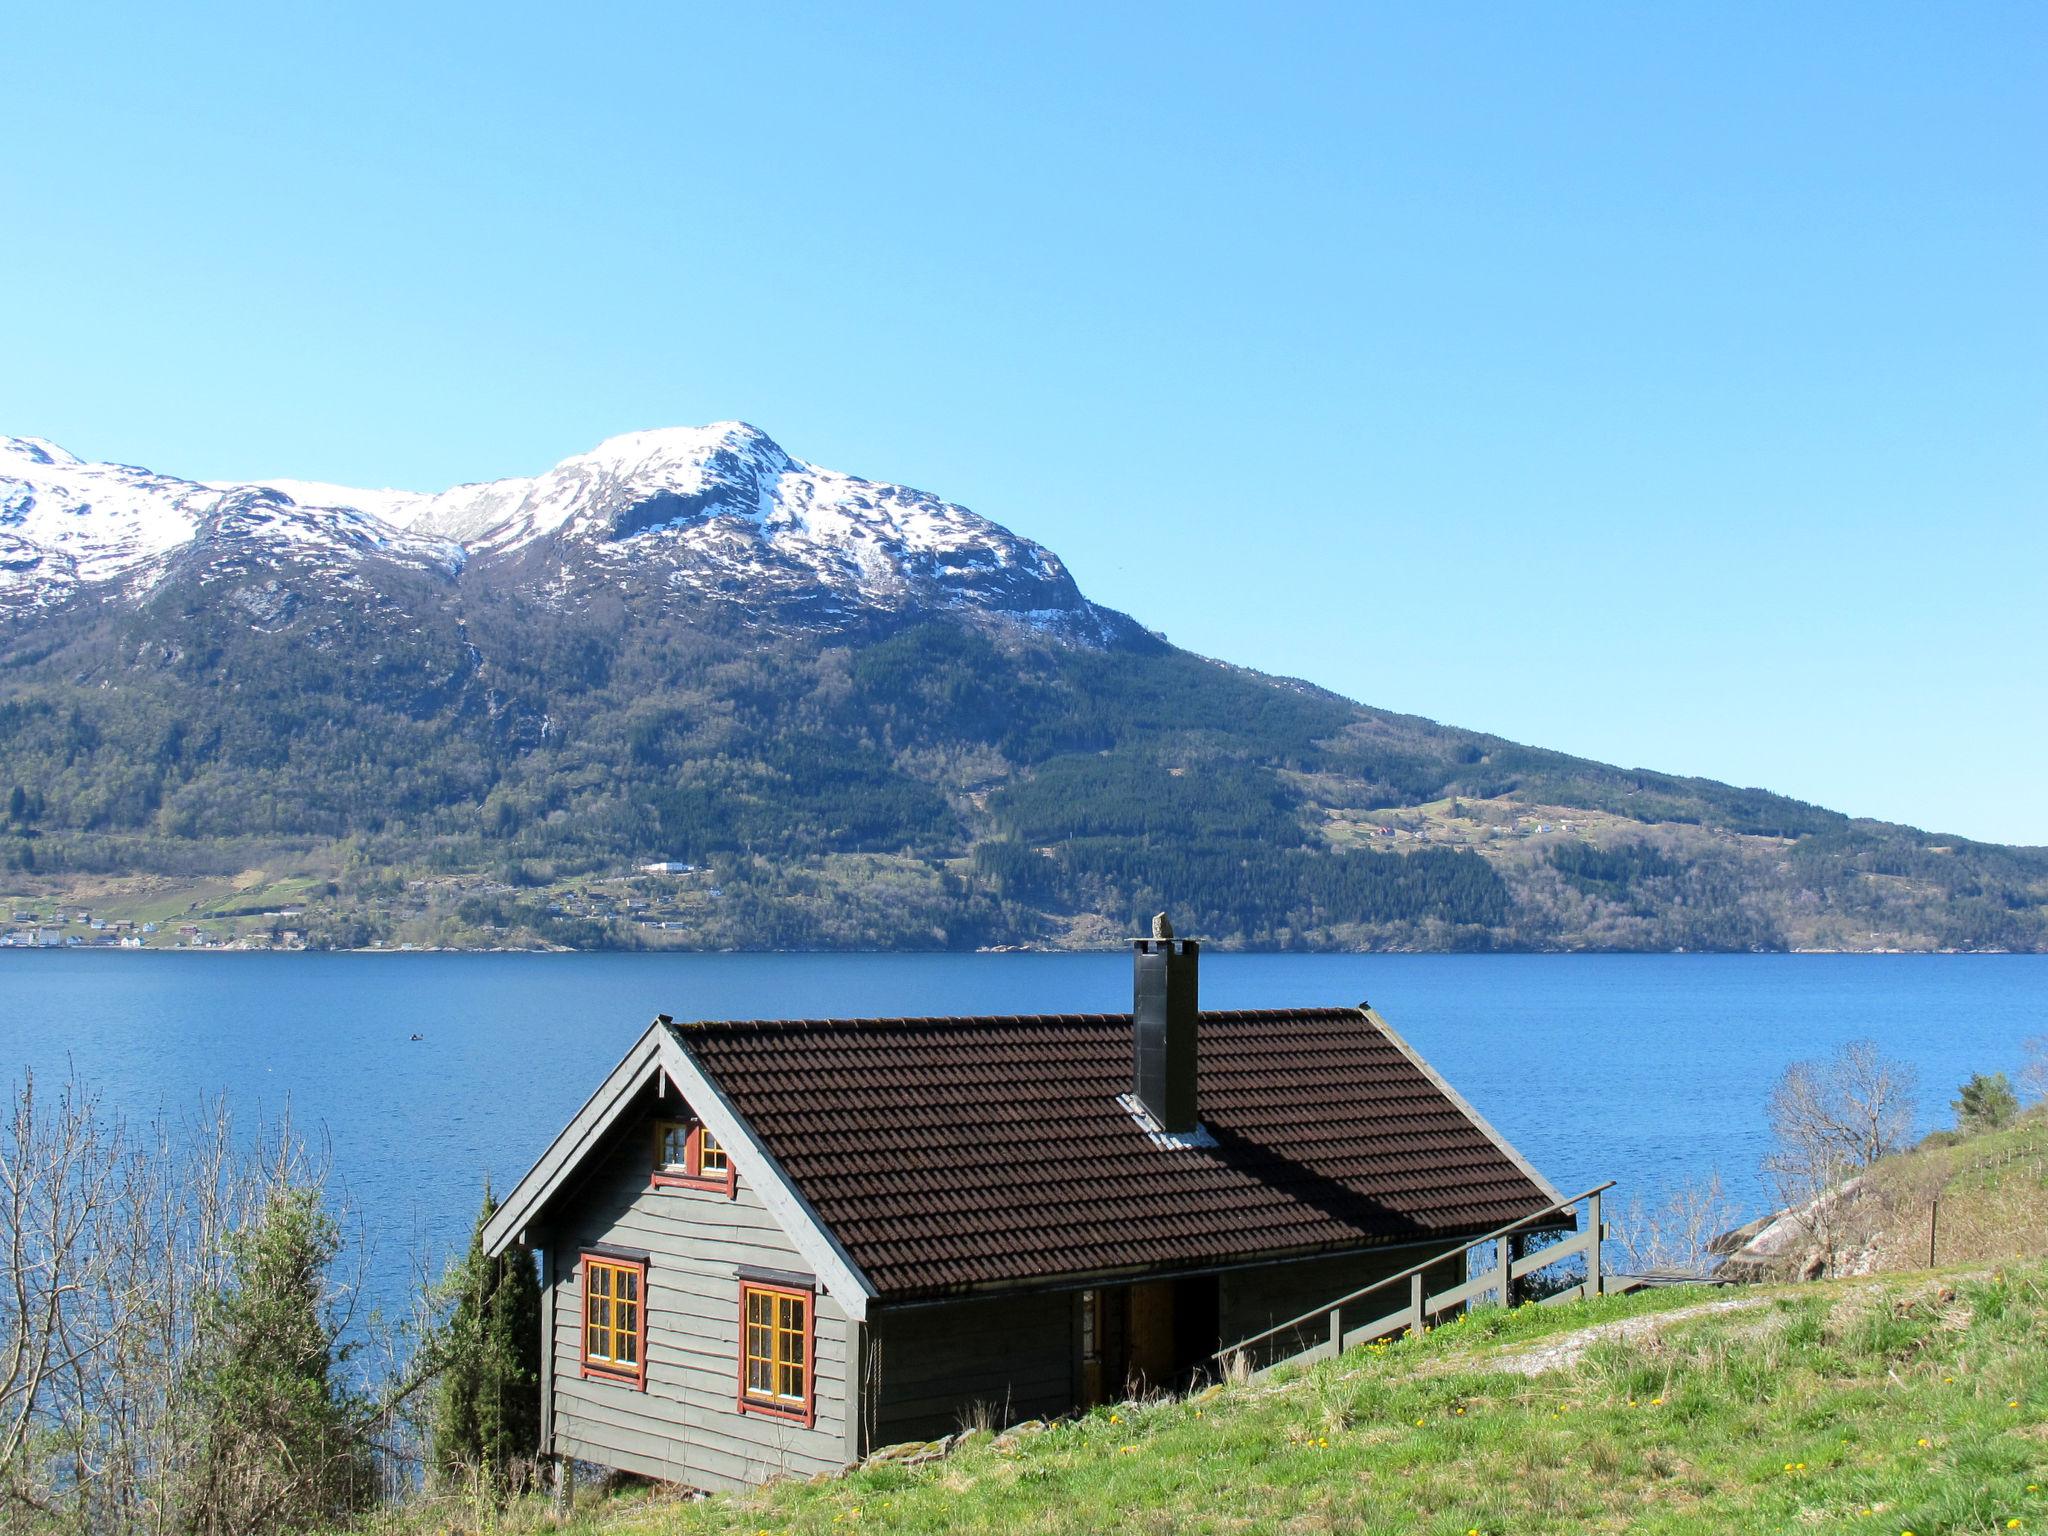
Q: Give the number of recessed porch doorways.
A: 1